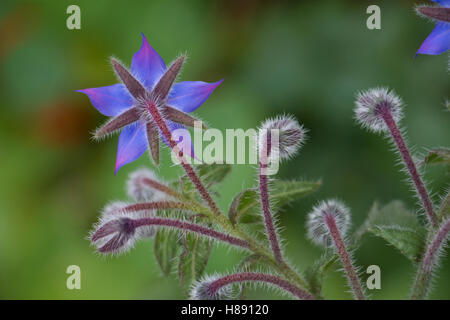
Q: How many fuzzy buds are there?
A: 7